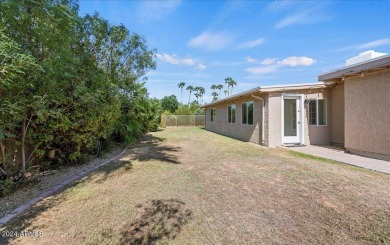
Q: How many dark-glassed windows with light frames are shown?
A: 4